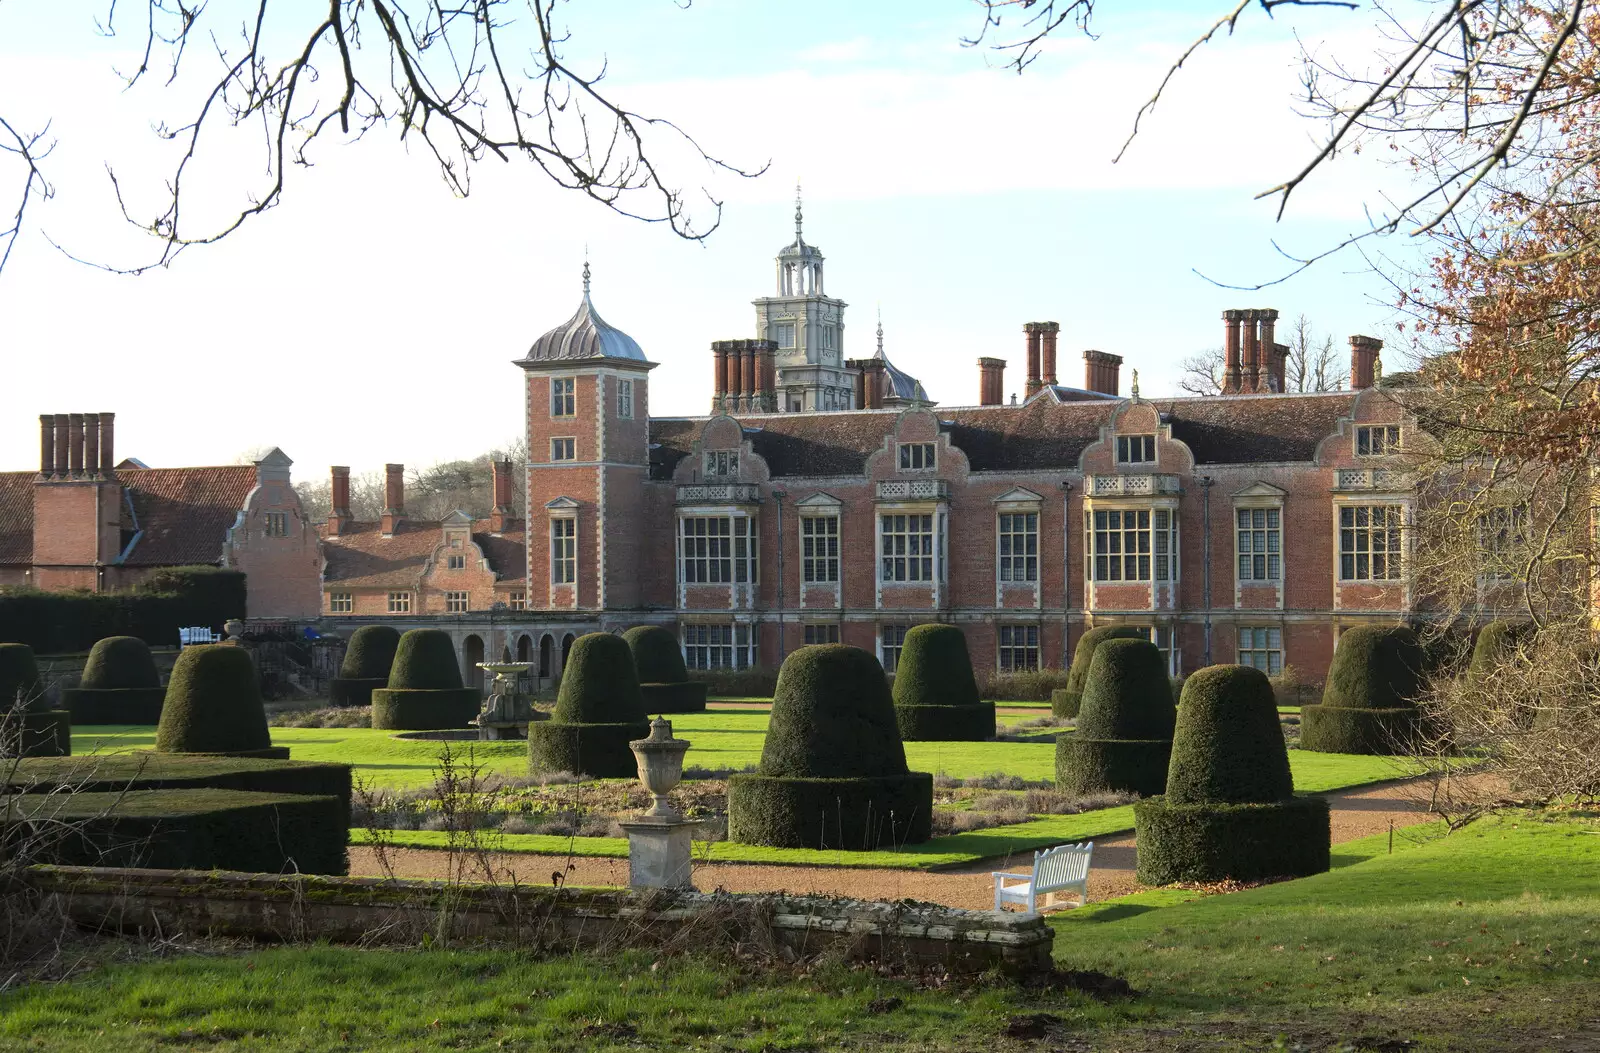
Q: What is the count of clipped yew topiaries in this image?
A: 14